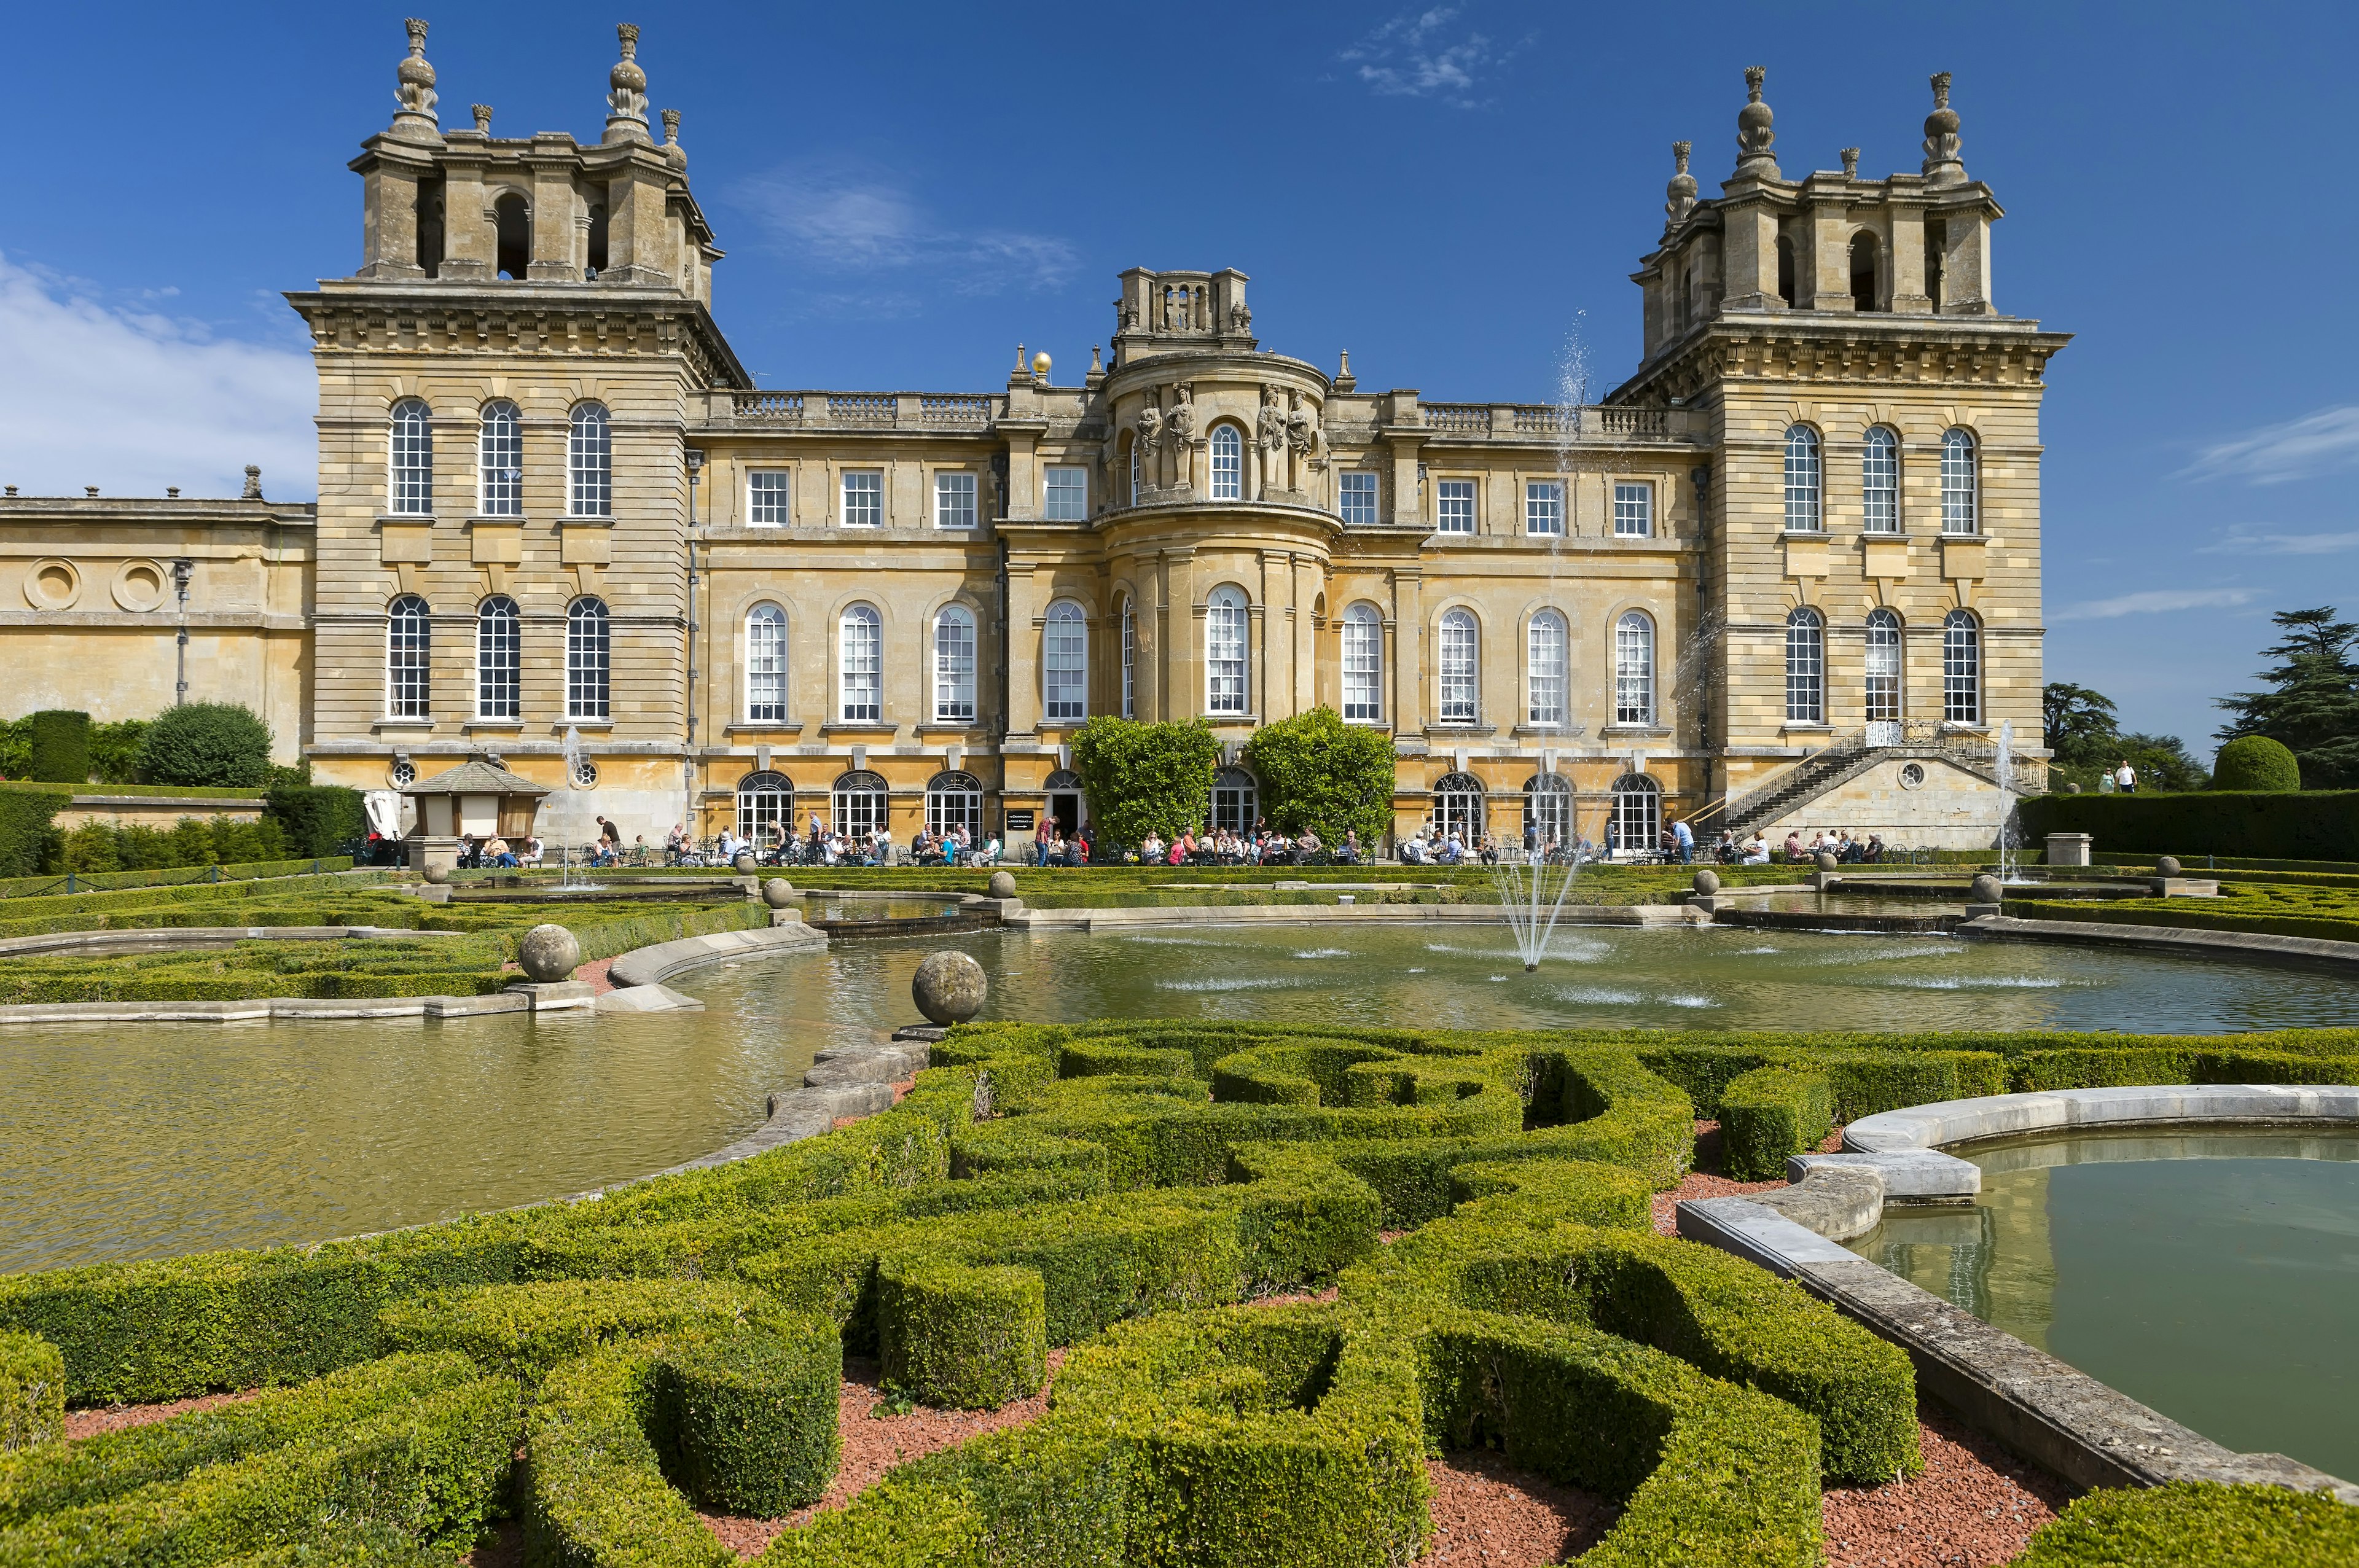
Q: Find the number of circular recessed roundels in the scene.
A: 2